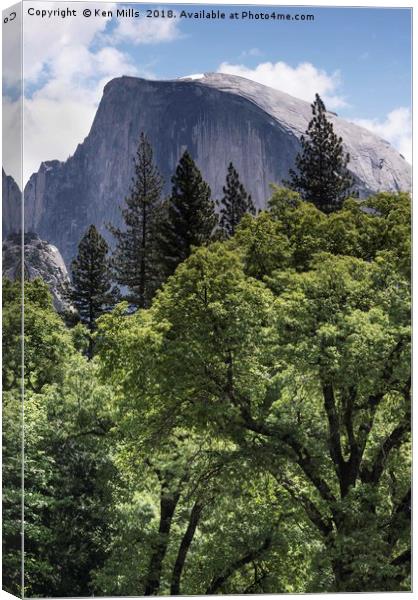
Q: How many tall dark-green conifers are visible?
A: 5